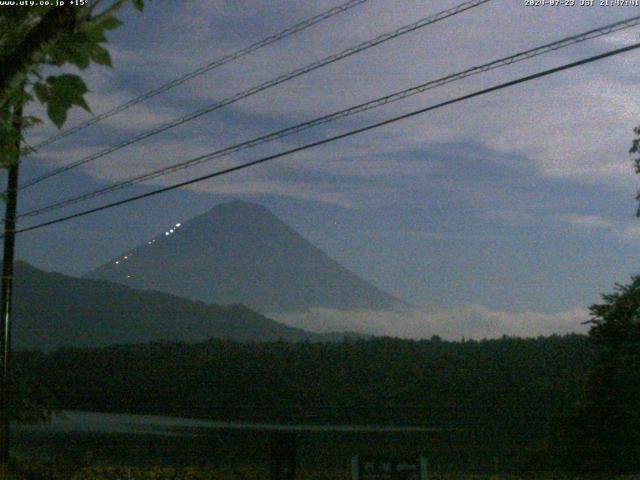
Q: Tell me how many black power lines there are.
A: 4